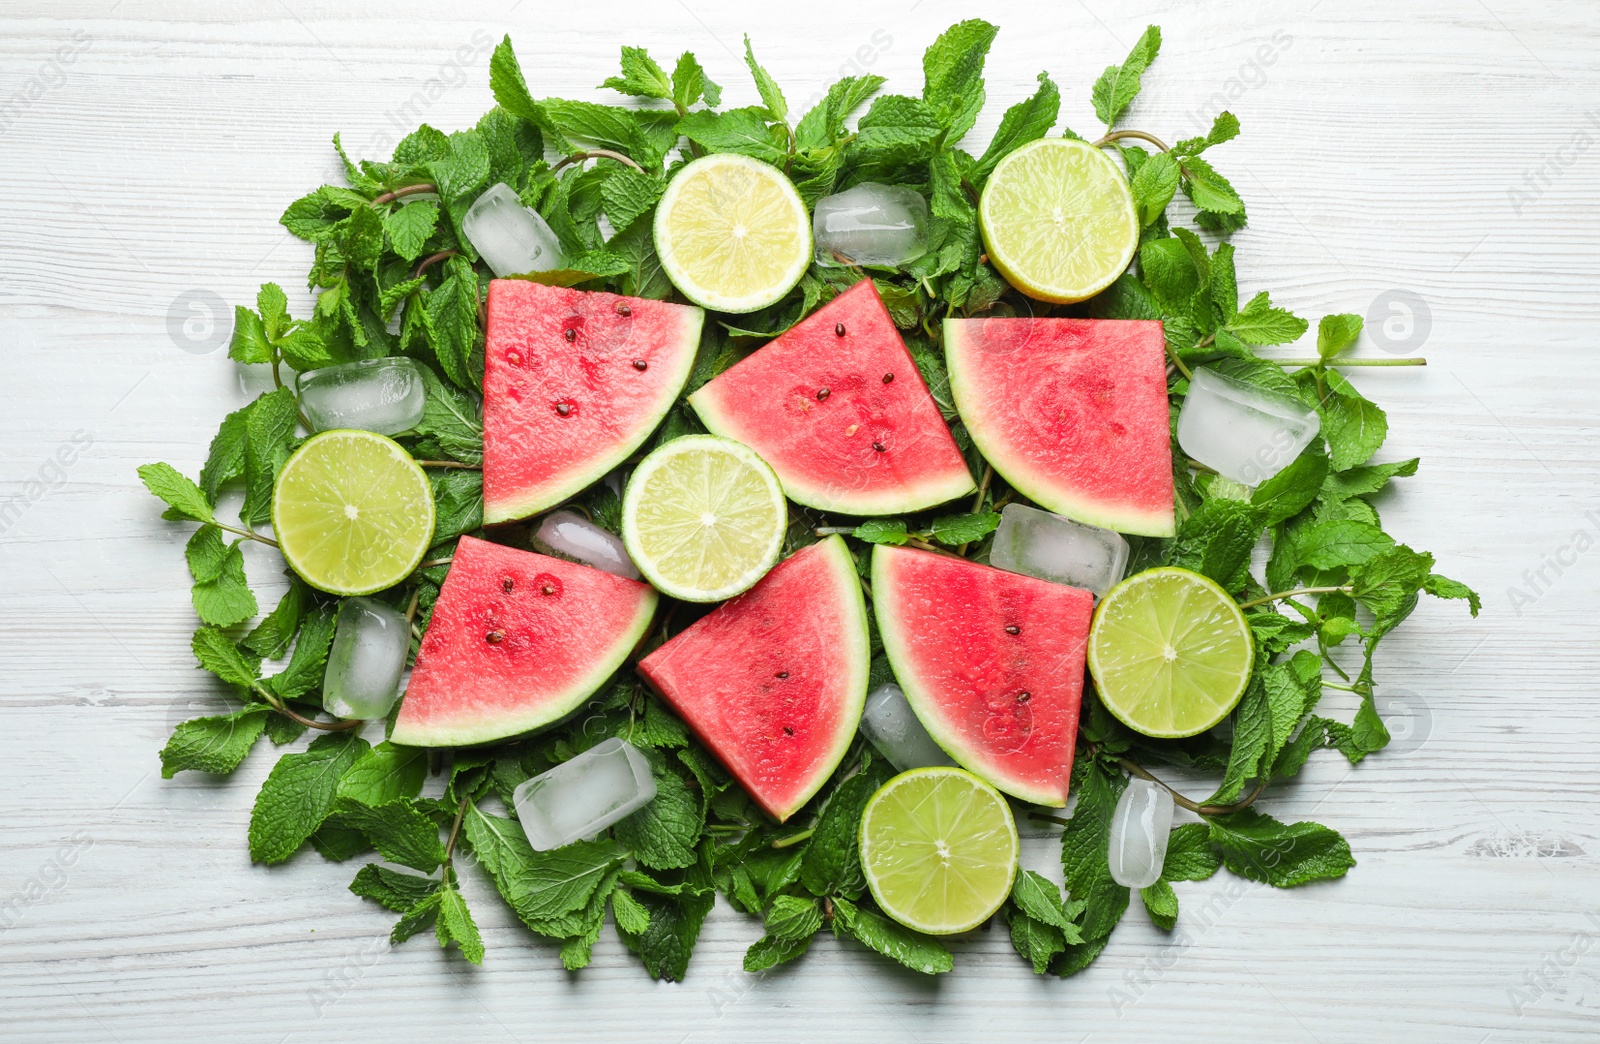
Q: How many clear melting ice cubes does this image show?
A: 10